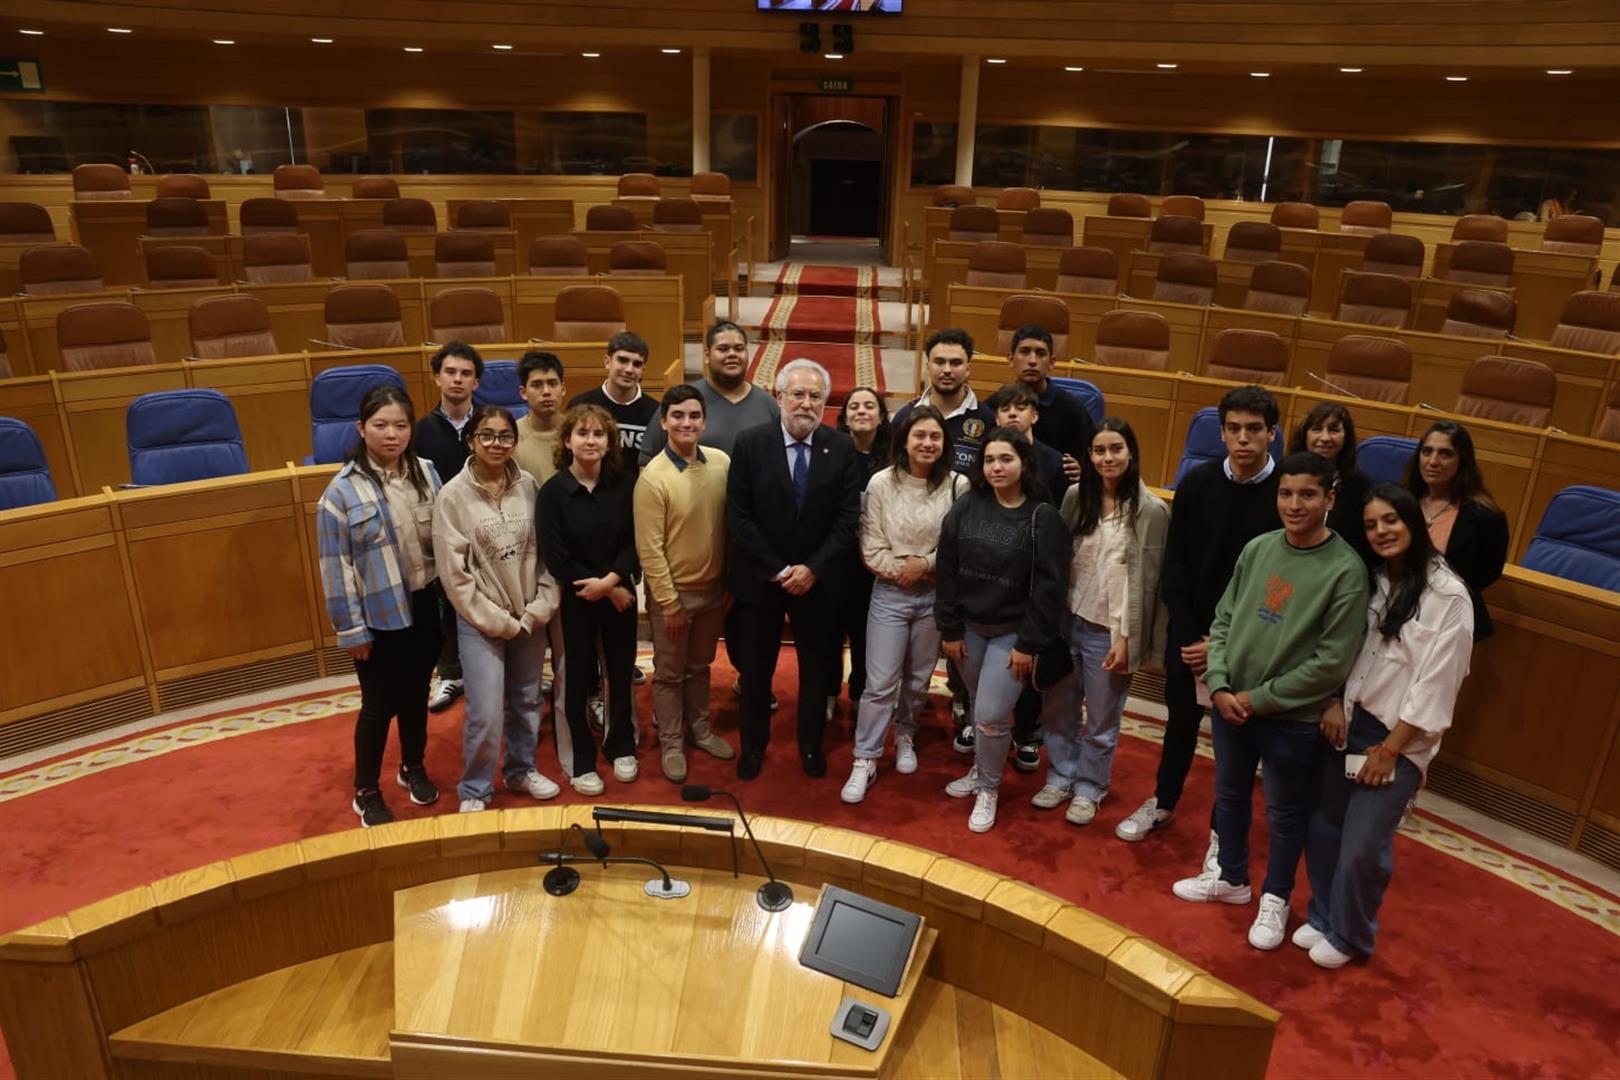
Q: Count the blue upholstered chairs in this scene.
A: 8